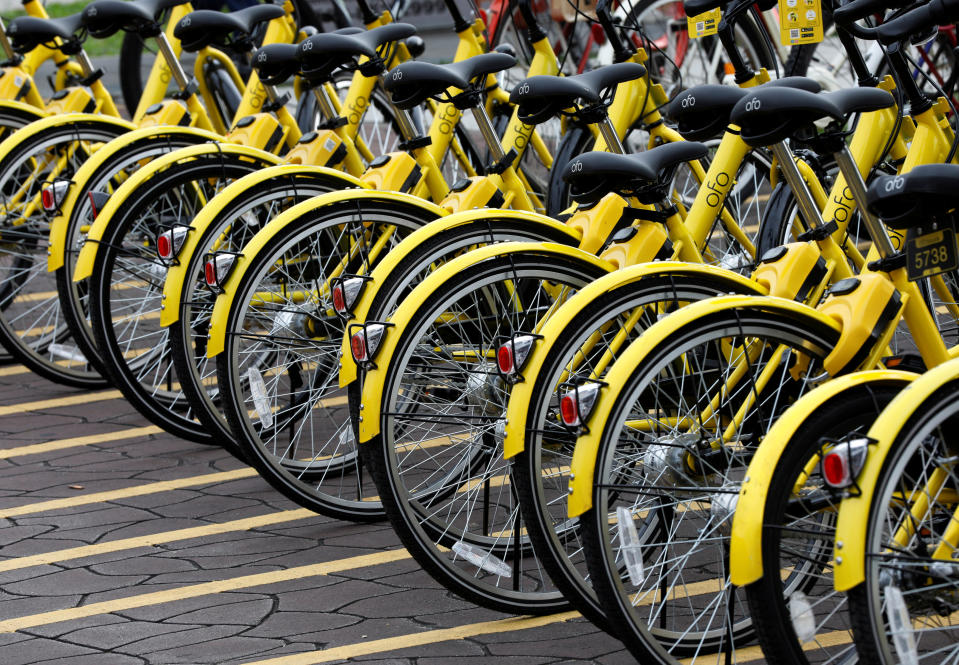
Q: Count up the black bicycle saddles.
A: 11